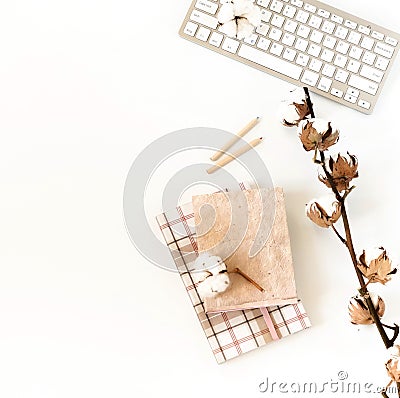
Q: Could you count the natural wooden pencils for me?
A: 2